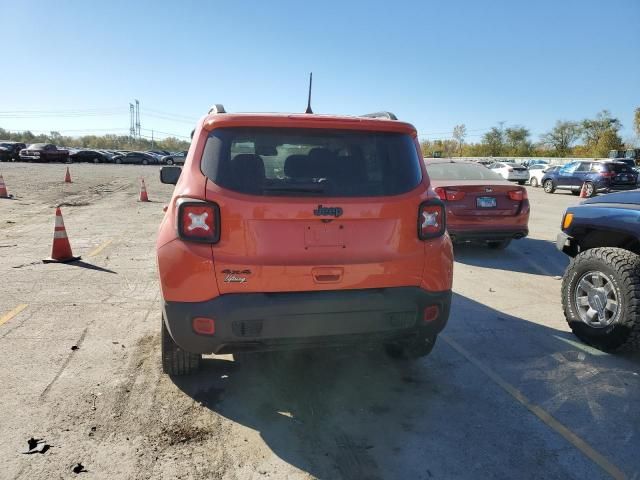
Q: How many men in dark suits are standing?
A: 0